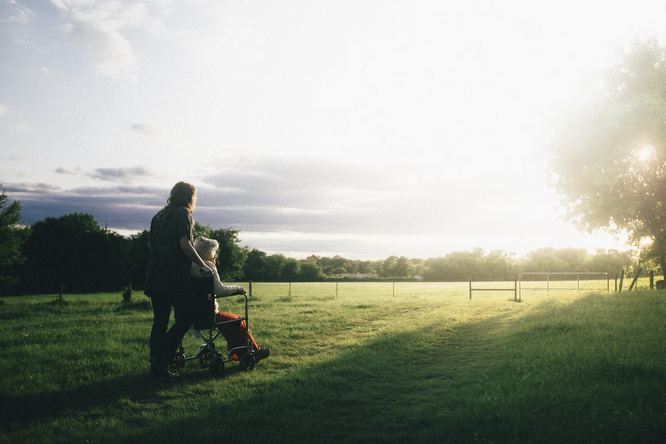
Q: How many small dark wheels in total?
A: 4